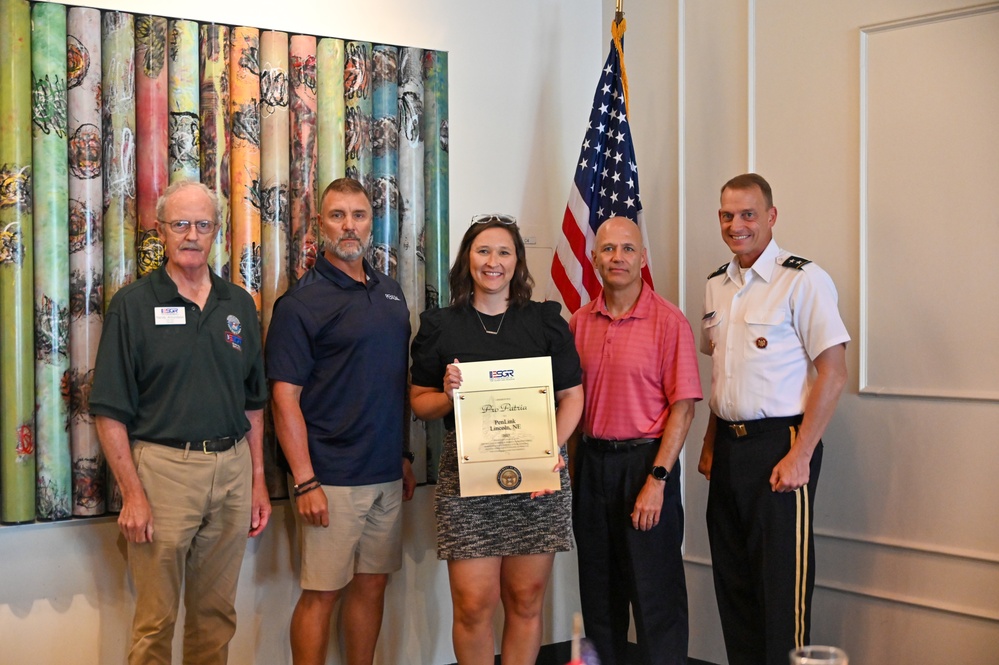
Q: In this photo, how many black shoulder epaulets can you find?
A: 2